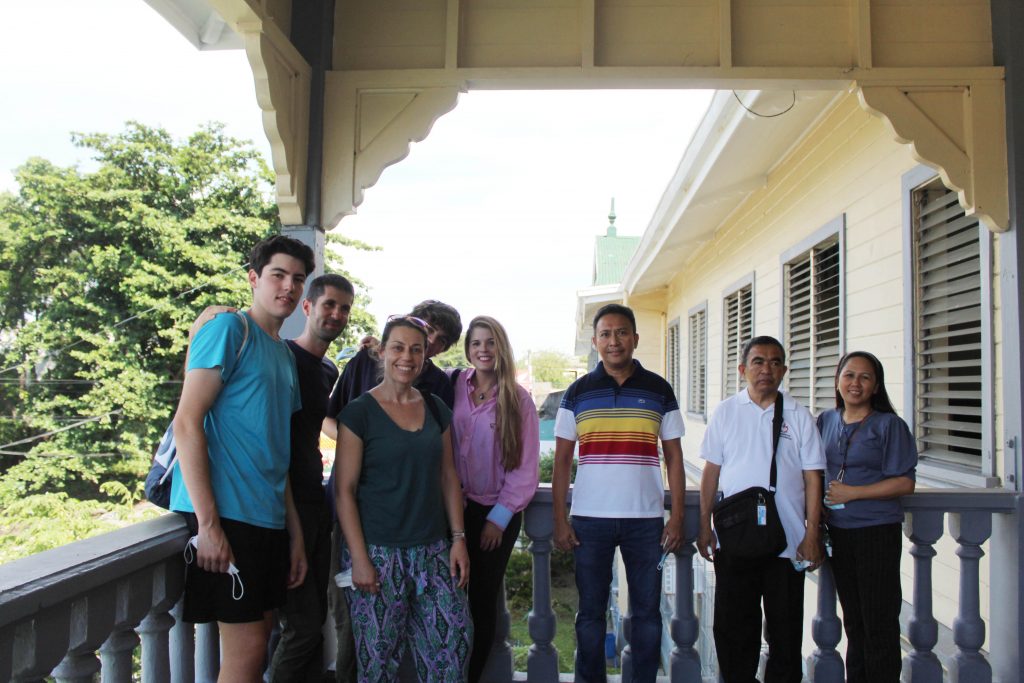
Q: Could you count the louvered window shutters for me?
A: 5